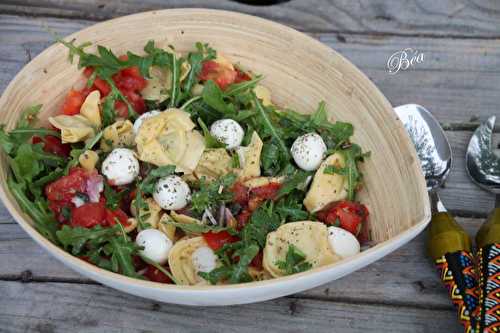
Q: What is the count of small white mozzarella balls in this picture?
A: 8